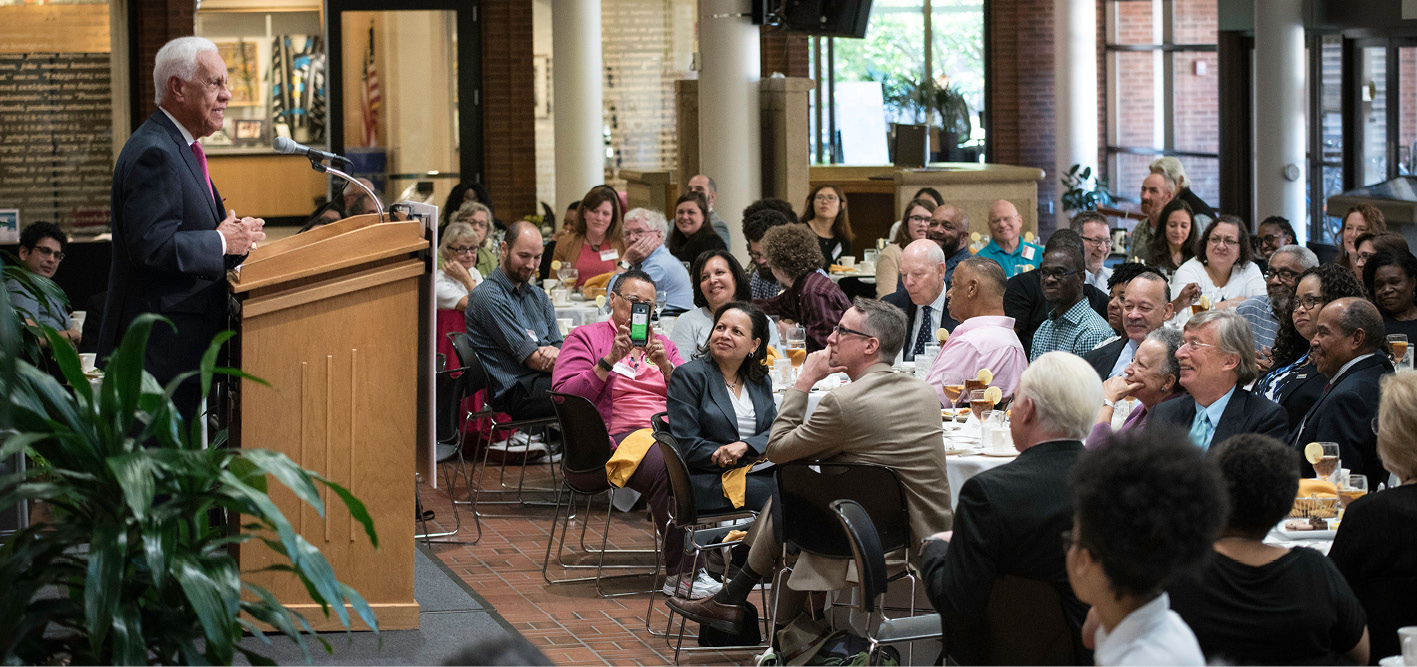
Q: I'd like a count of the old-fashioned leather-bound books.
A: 0